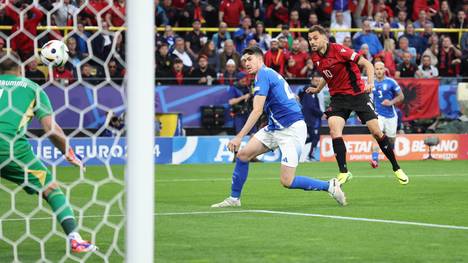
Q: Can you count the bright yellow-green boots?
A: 2